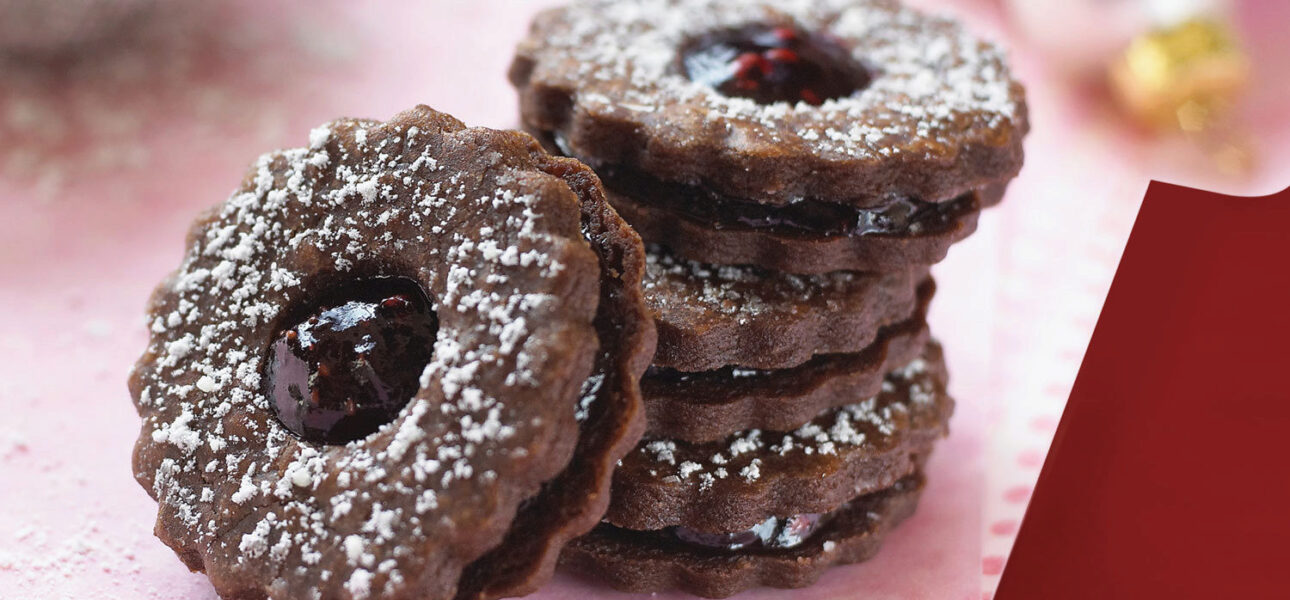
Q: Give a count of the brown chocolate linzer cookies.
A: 4